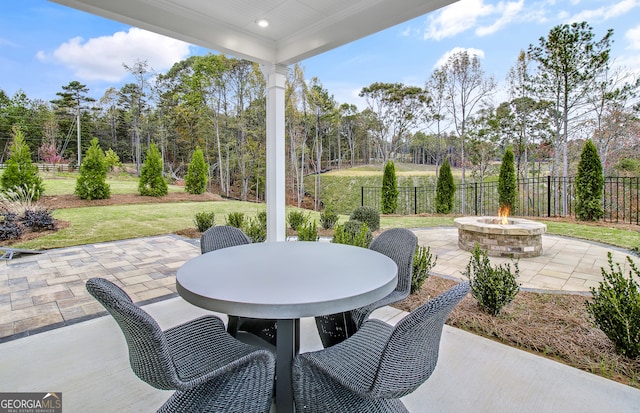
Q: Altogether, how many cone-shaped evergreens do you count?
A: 8